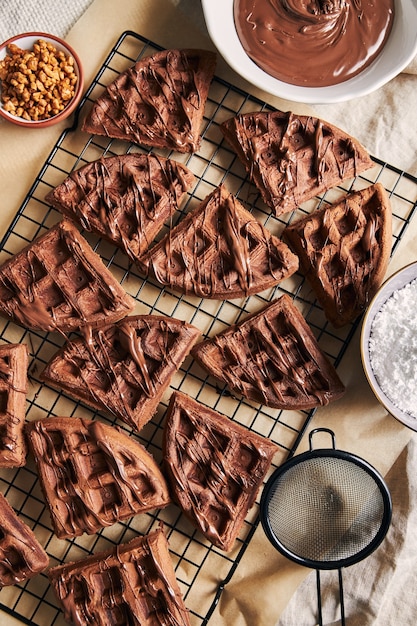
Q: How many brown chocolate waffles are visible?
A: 13